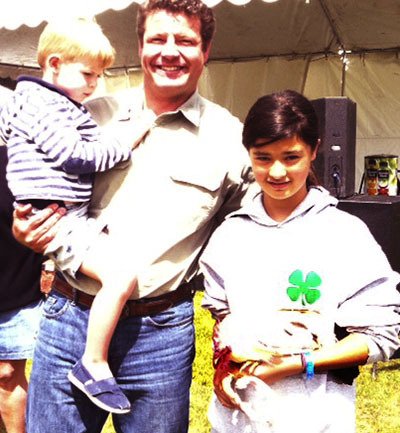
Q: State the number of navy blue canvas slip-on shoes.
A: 1